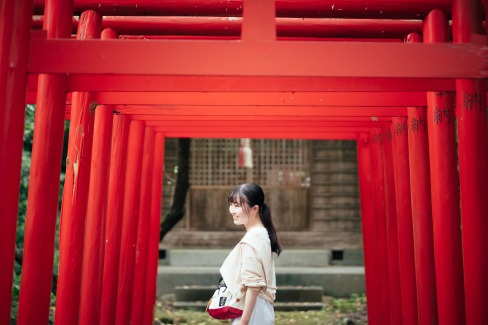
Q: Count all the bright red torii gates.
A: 8